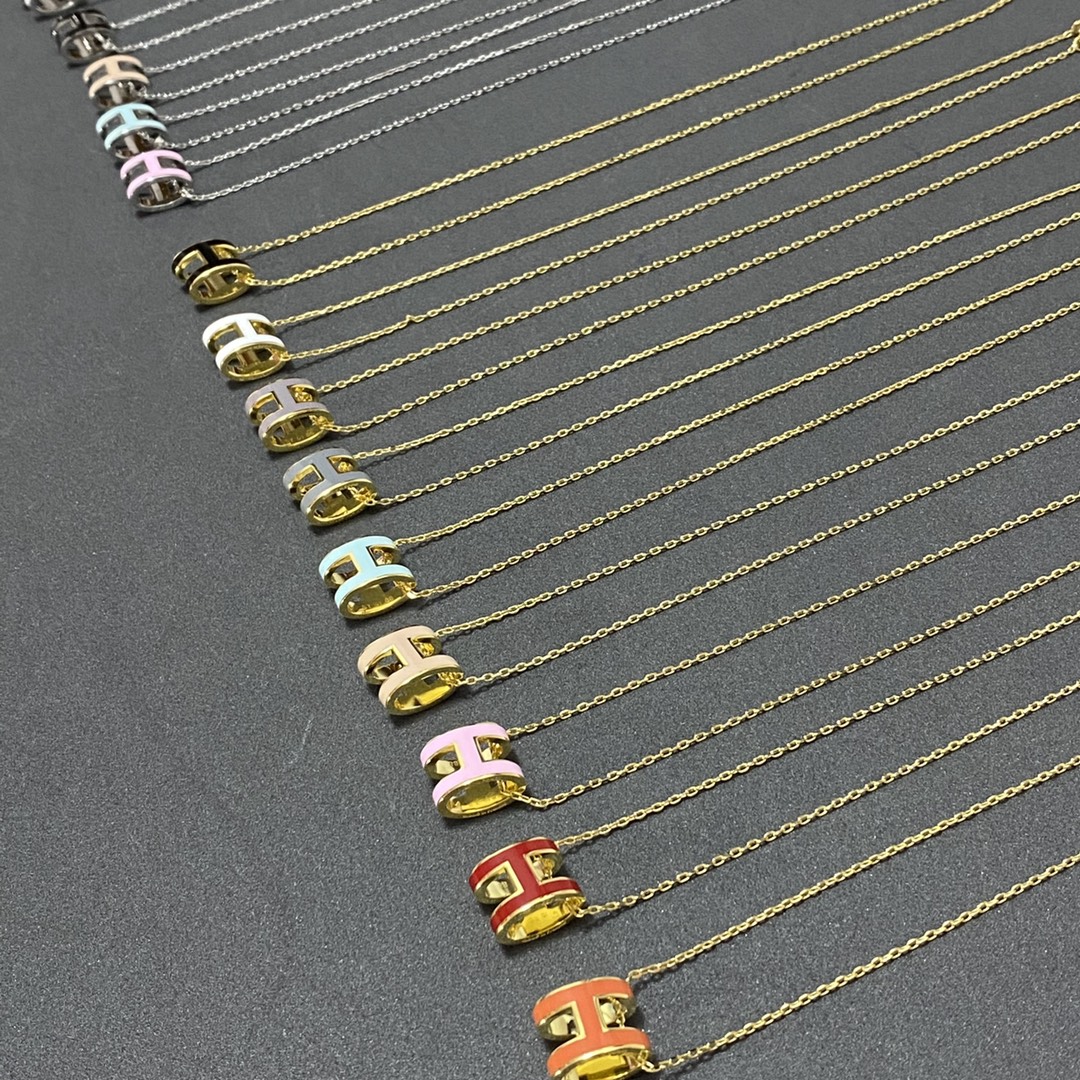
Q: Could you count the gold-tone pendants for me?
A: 9